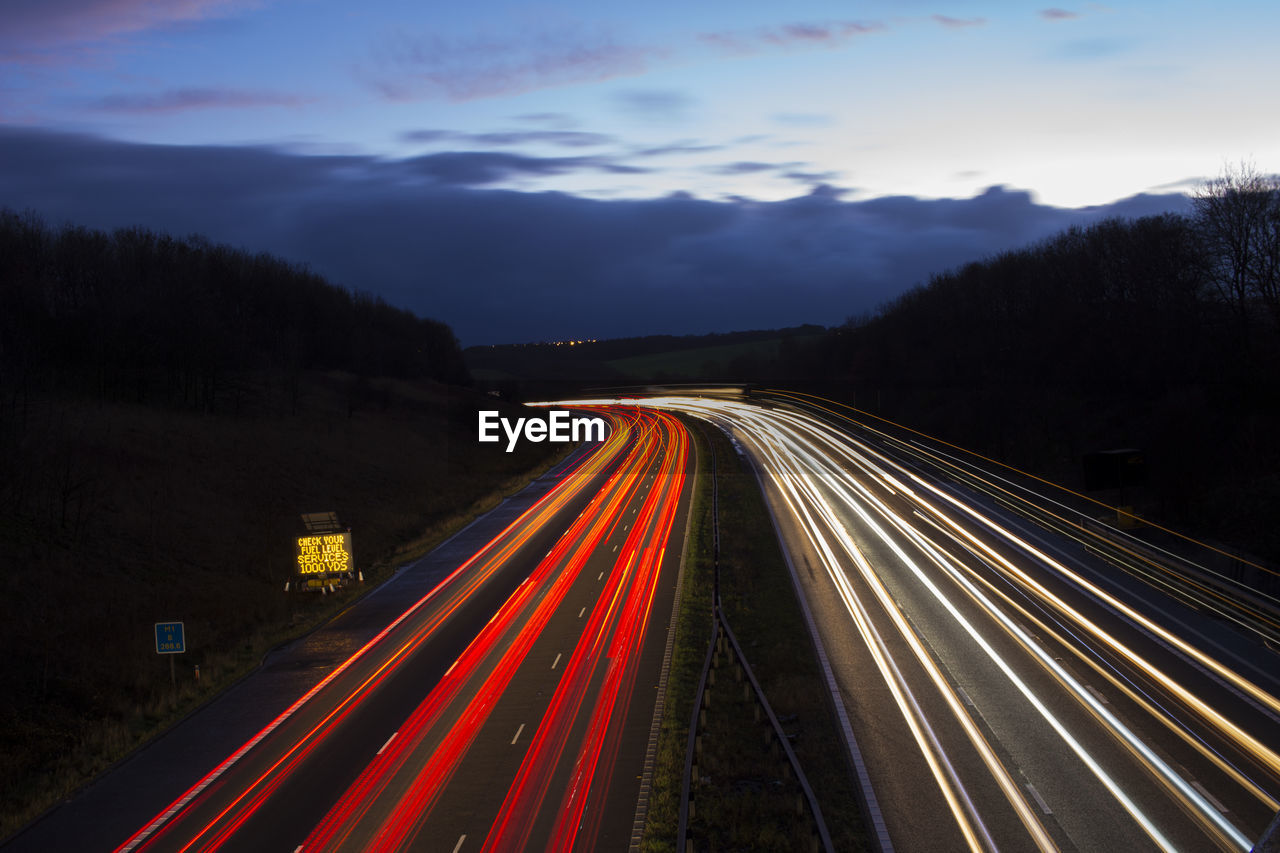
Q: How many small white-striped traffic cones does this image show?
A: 4